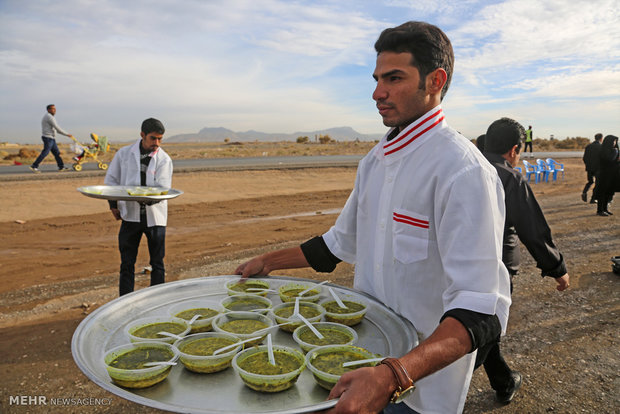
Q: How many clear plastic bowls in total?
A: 13